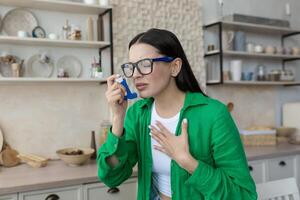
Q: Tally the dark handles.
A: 4